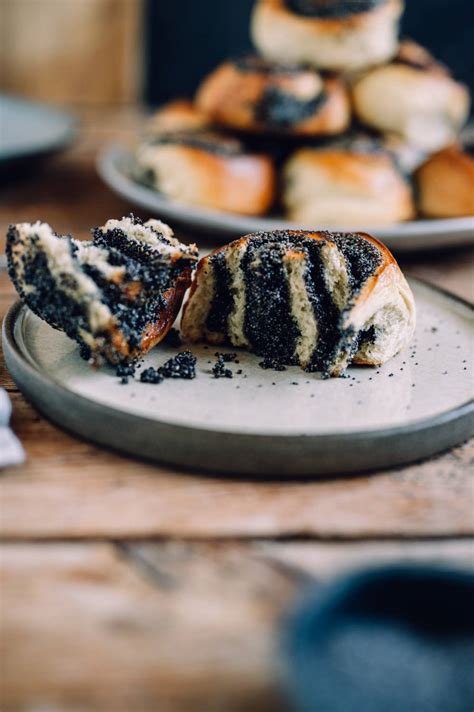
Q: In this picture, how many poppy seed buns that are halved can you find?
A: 1